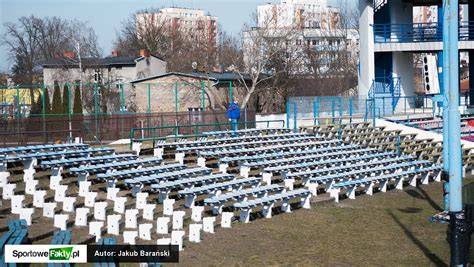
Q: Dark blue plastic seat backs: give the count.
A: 0